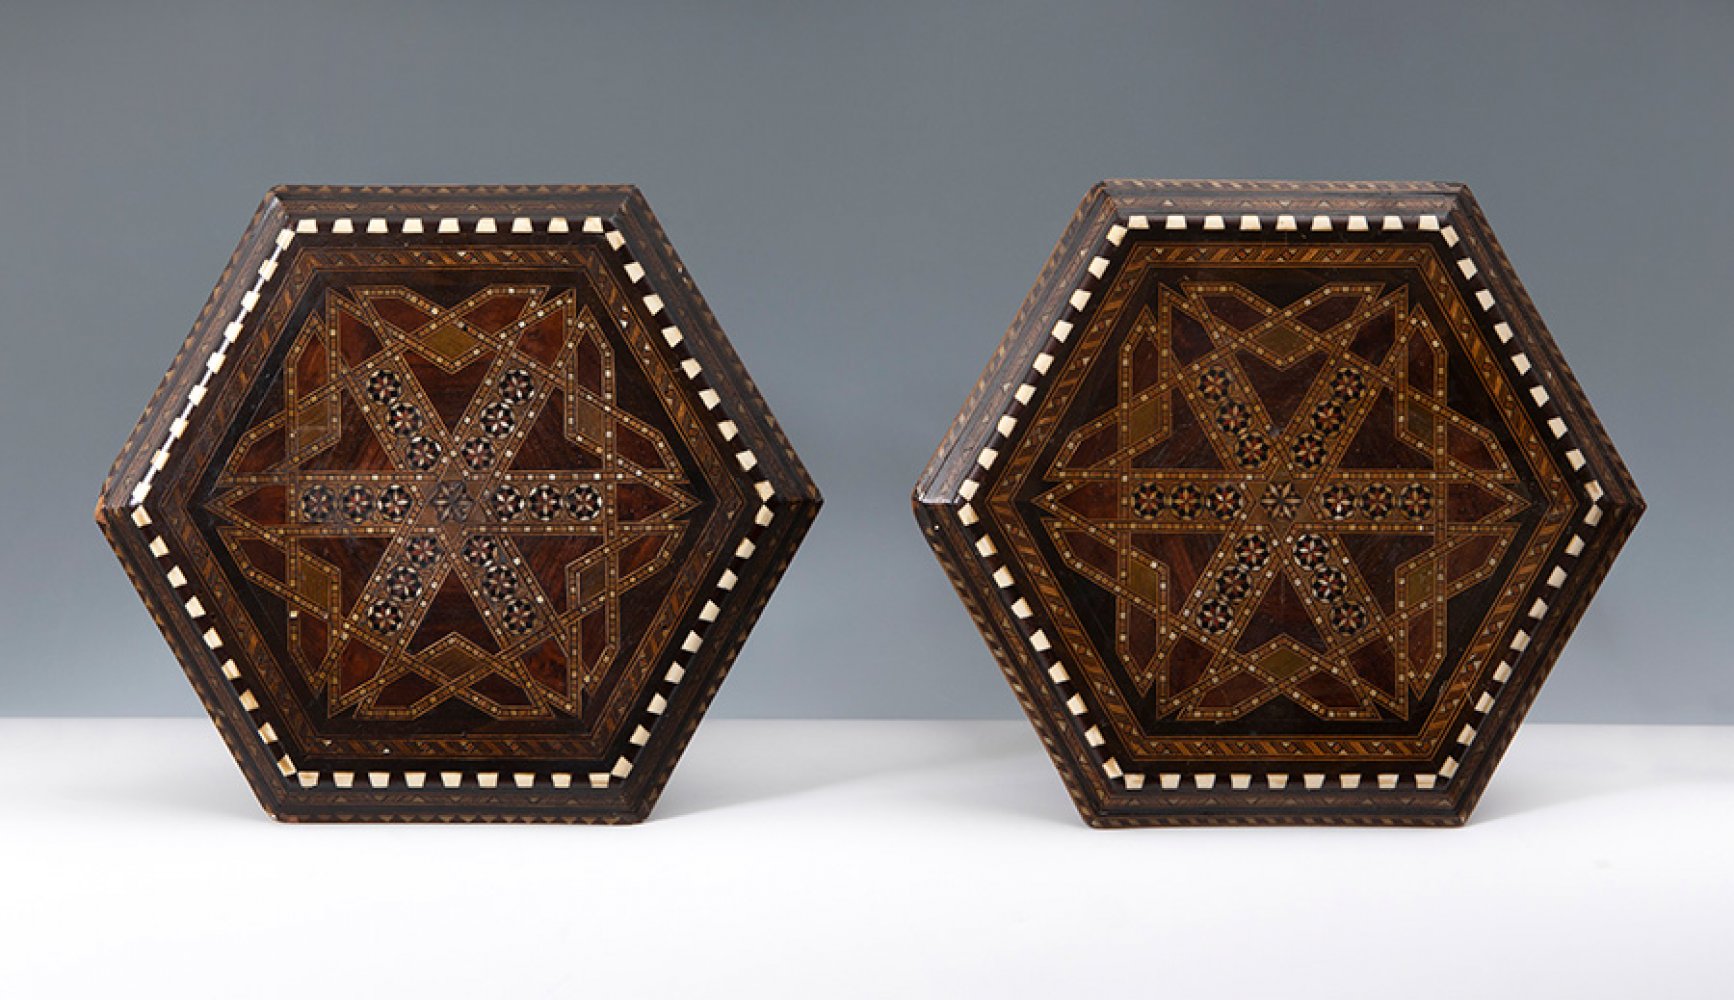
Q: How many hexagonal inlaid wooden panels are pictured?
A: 2